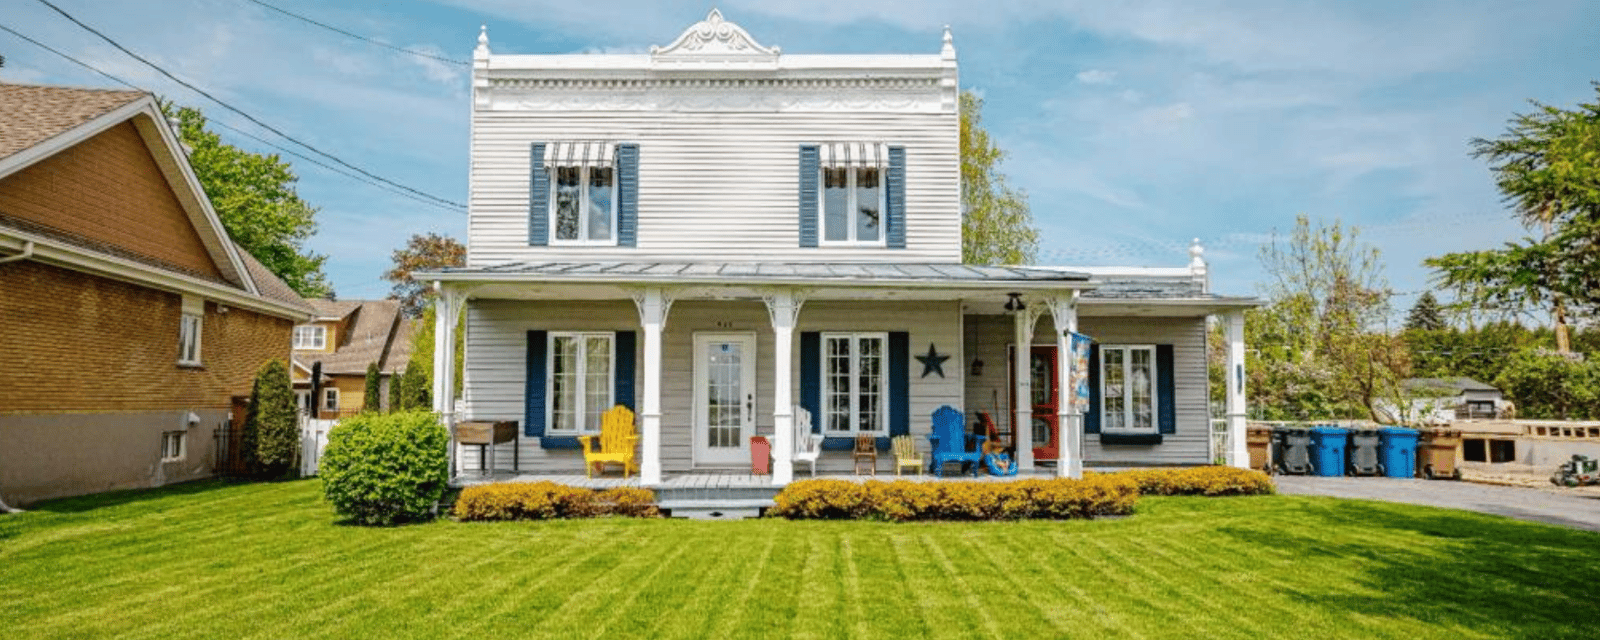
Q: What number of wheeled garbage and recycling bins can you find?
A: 6